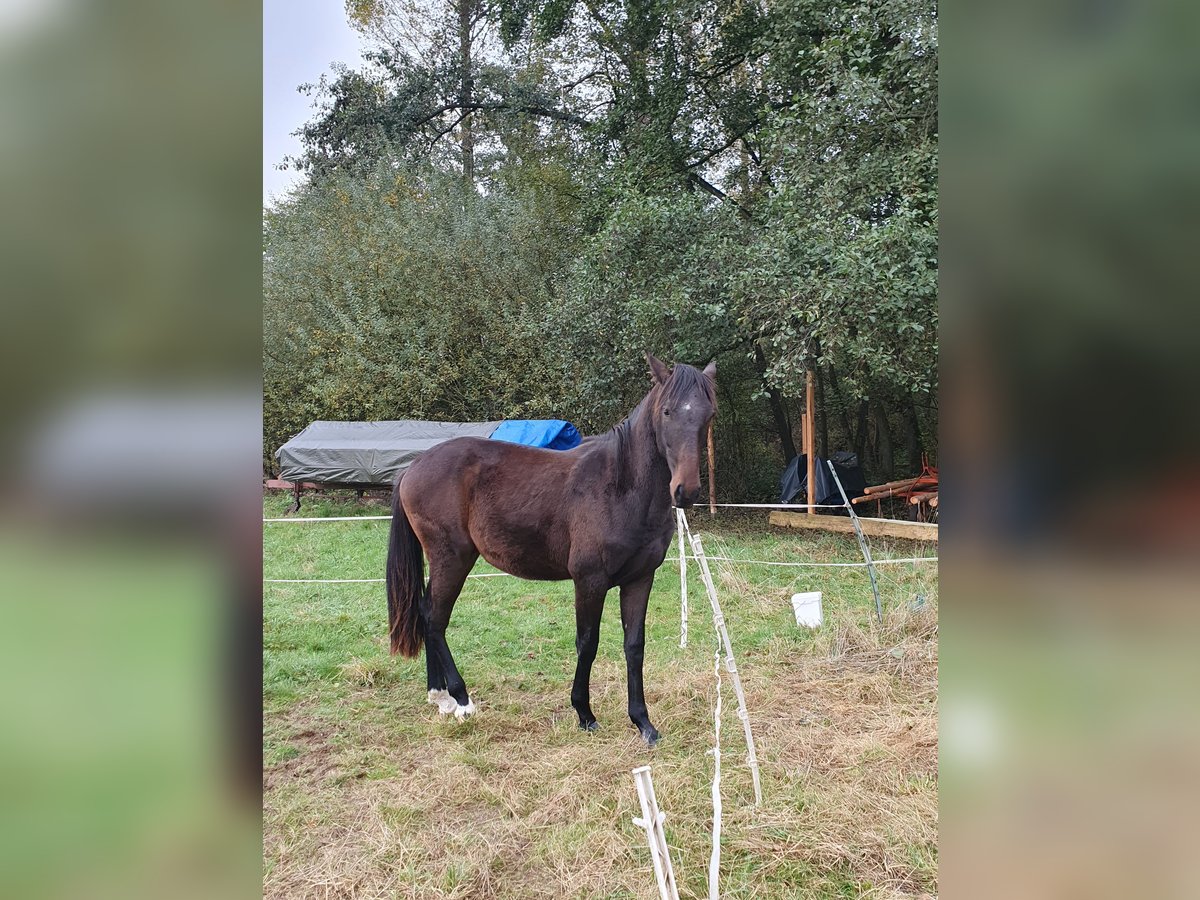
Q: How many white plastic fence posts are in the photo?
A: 3